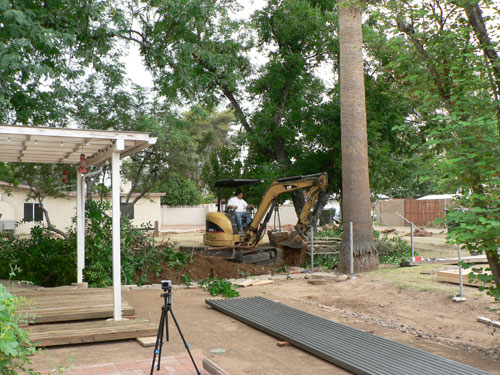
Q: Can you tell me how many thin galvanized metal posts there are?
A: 4